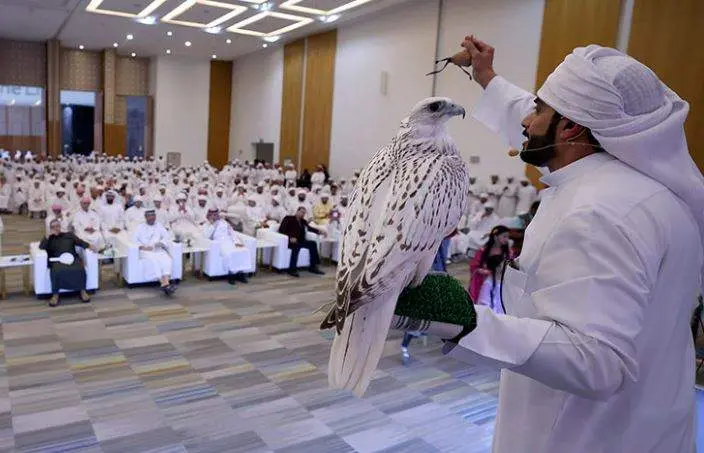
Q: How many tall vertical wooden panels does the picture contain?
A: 5